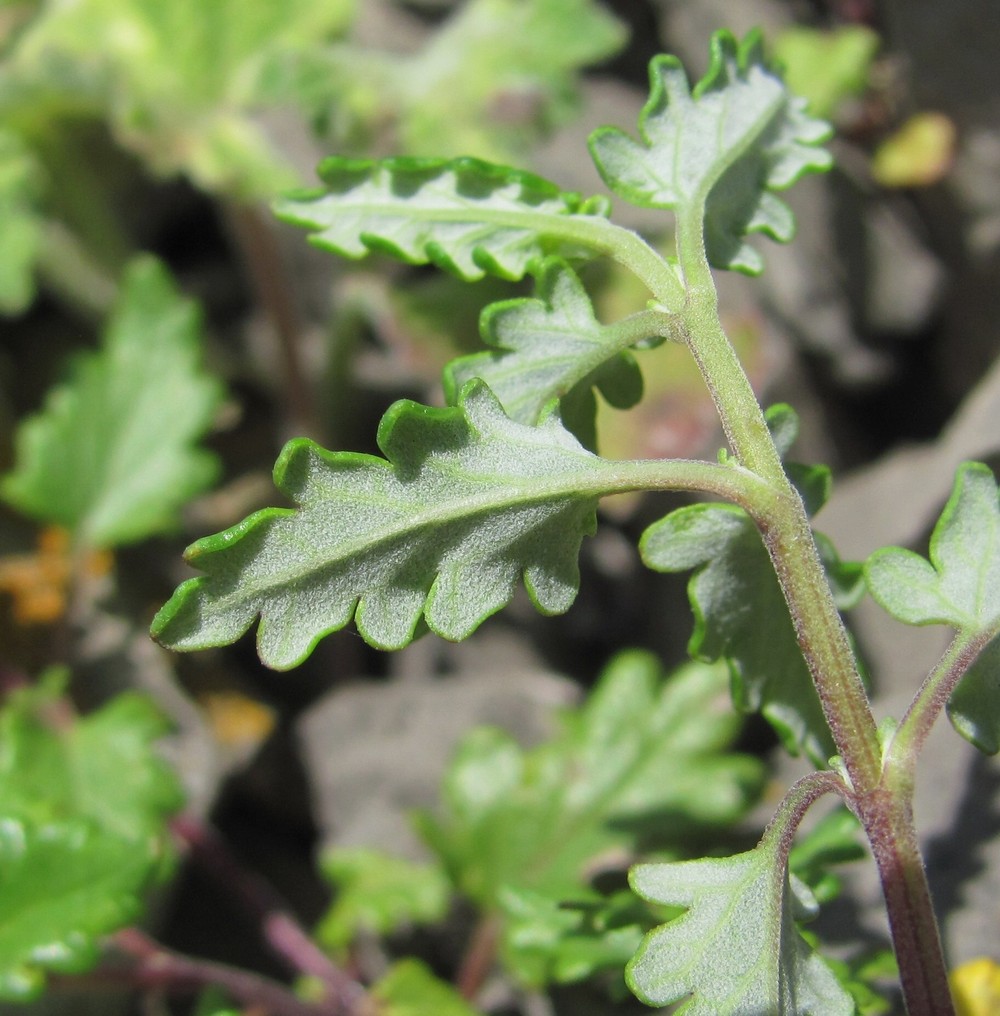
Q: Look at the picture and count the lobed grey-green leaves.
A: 7